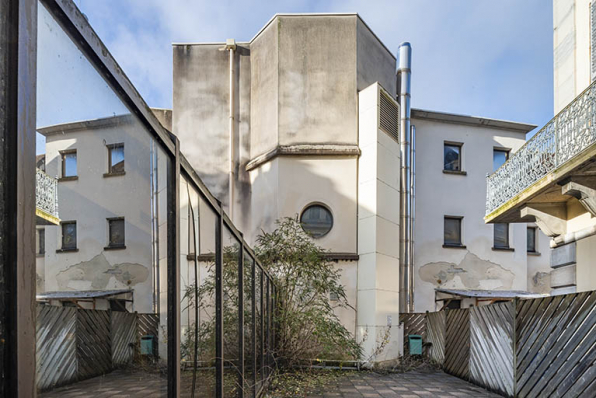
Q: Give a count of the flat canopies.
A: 2